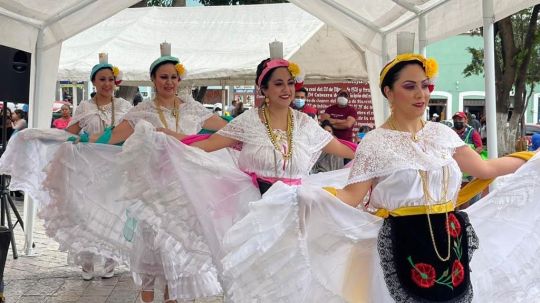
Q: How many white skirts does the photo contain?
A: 4